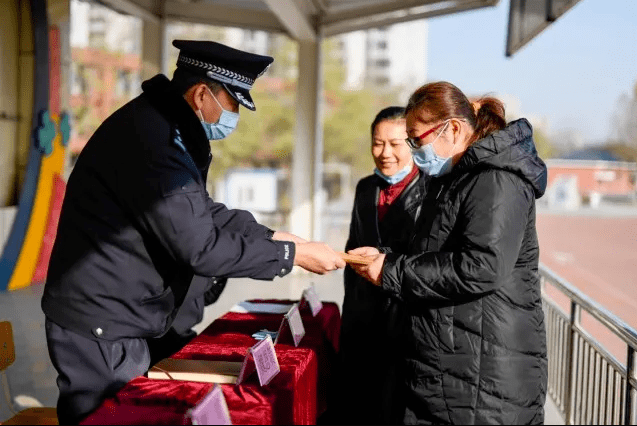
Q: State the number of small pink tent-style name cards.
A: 4